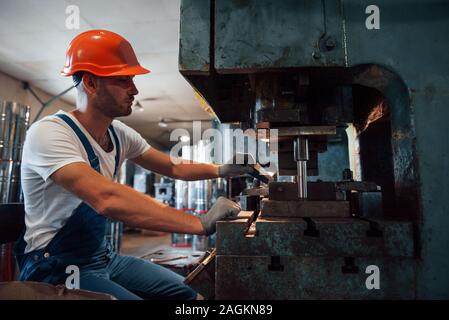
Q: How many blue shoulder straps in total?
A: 2